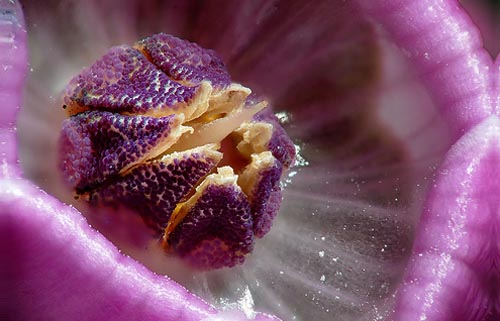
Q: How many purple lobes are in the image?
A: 7